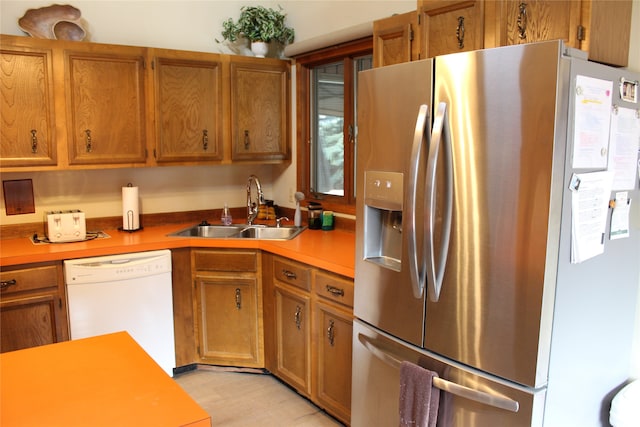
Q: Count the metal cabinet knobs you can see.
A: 12